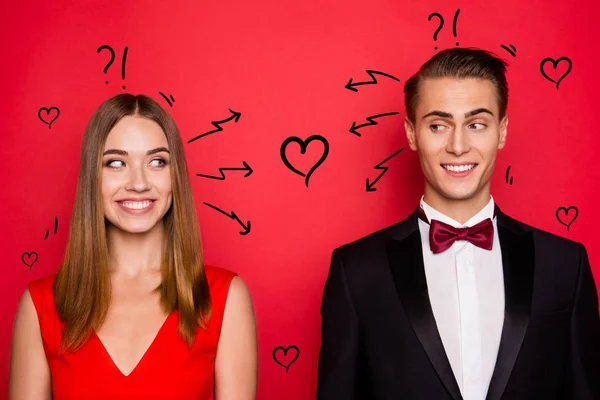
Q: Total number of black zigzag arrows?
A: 6